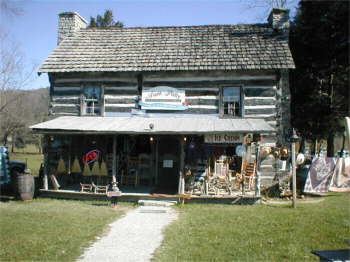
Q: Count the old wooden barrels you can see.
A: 1